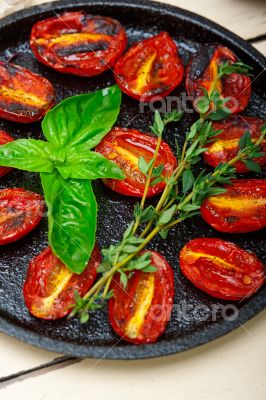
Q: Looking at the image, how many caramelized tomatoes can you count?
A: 12